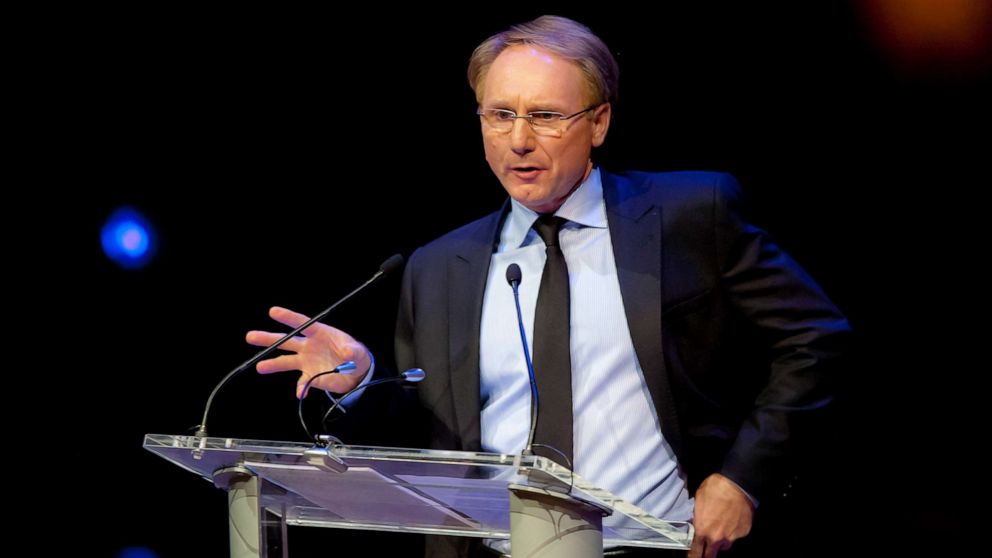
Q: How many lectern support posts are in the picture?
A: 2